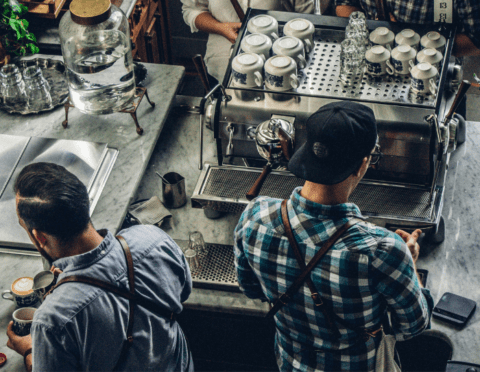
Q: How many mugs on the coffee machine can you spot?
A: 13